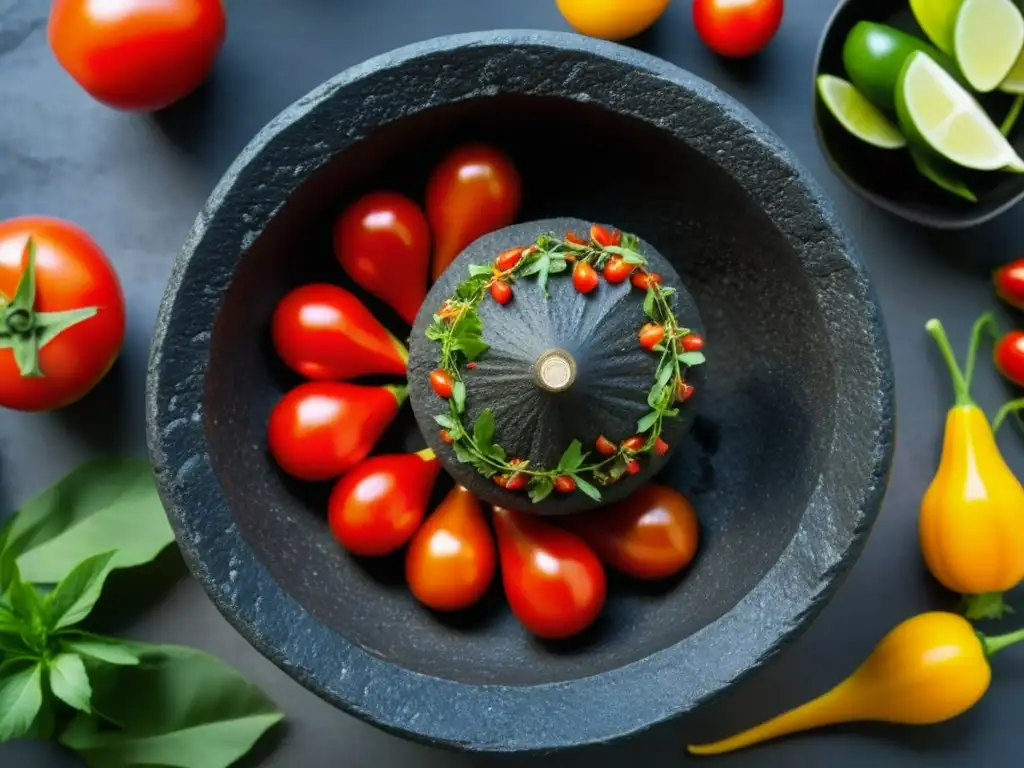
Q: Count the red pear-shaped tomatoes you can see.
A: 8